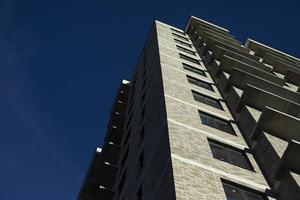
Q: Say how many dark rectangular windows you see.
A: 11